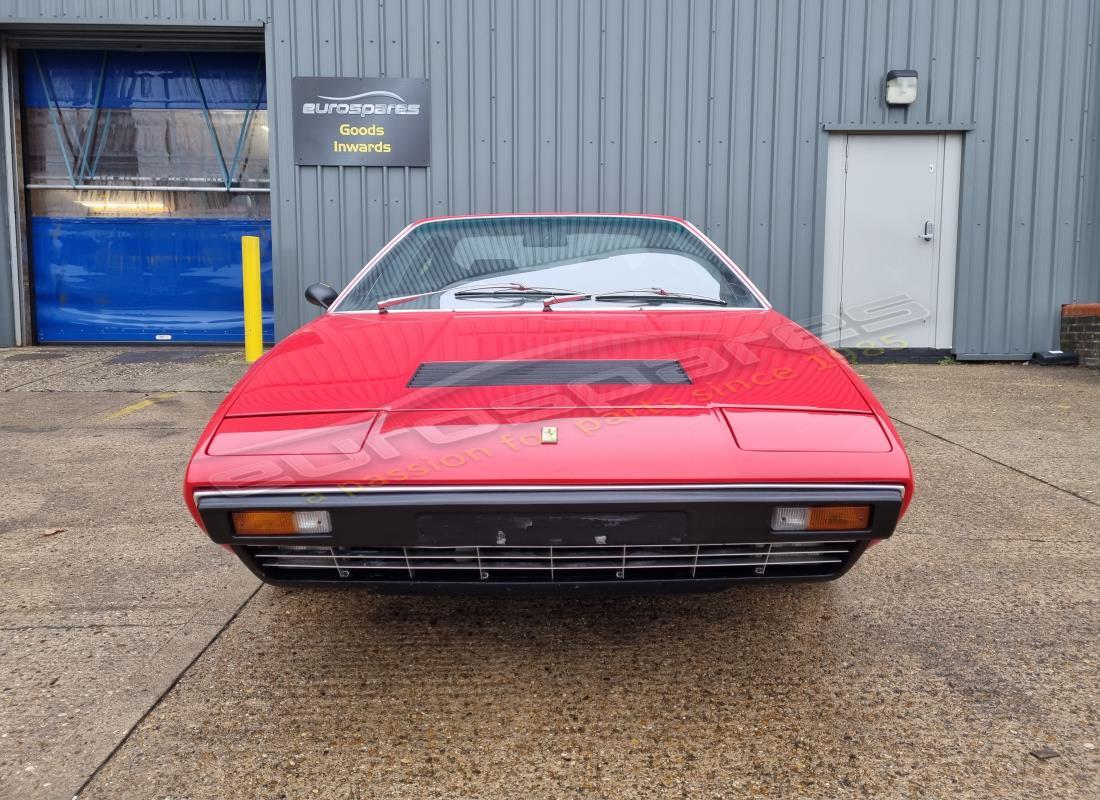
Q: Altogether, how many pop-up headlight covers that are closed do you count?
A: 2